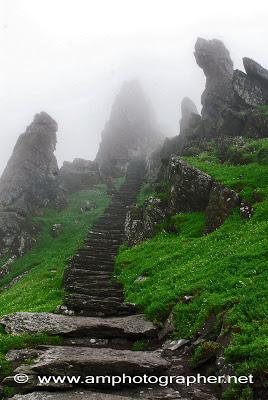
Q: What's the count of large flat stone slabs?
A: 3